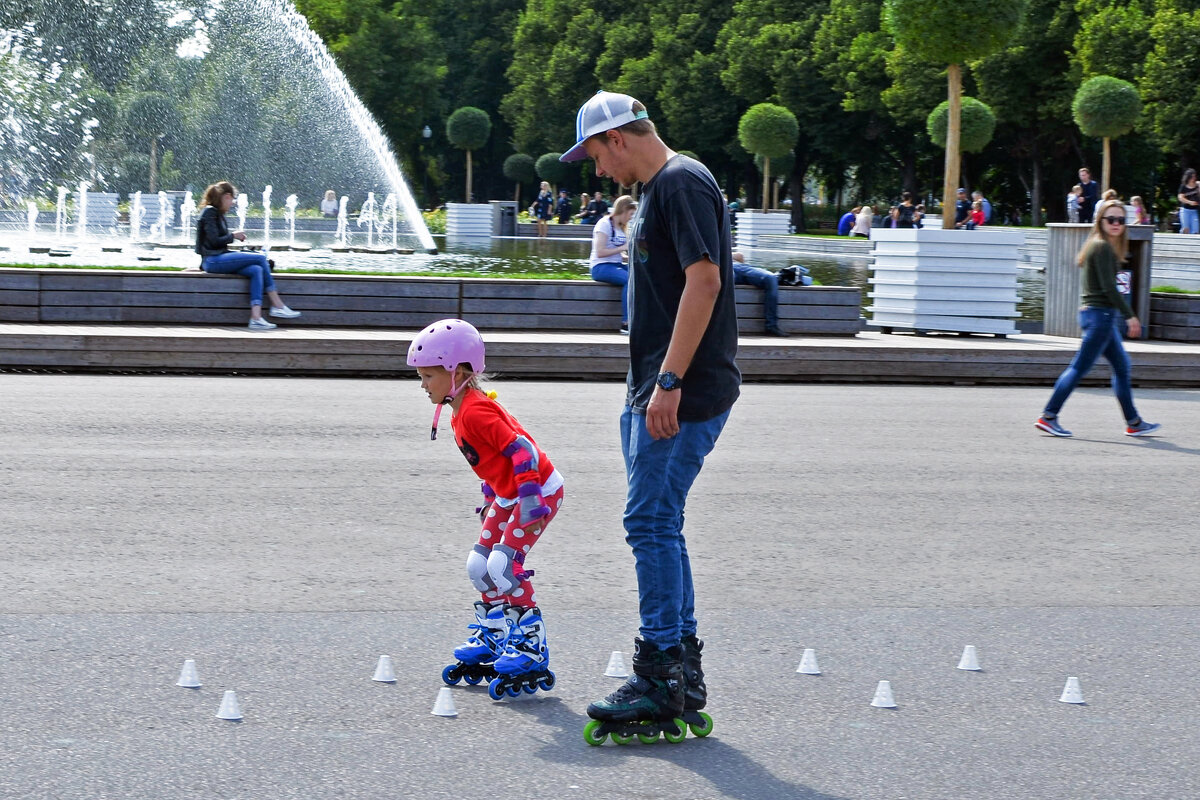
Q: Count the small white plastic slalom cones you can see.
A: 9